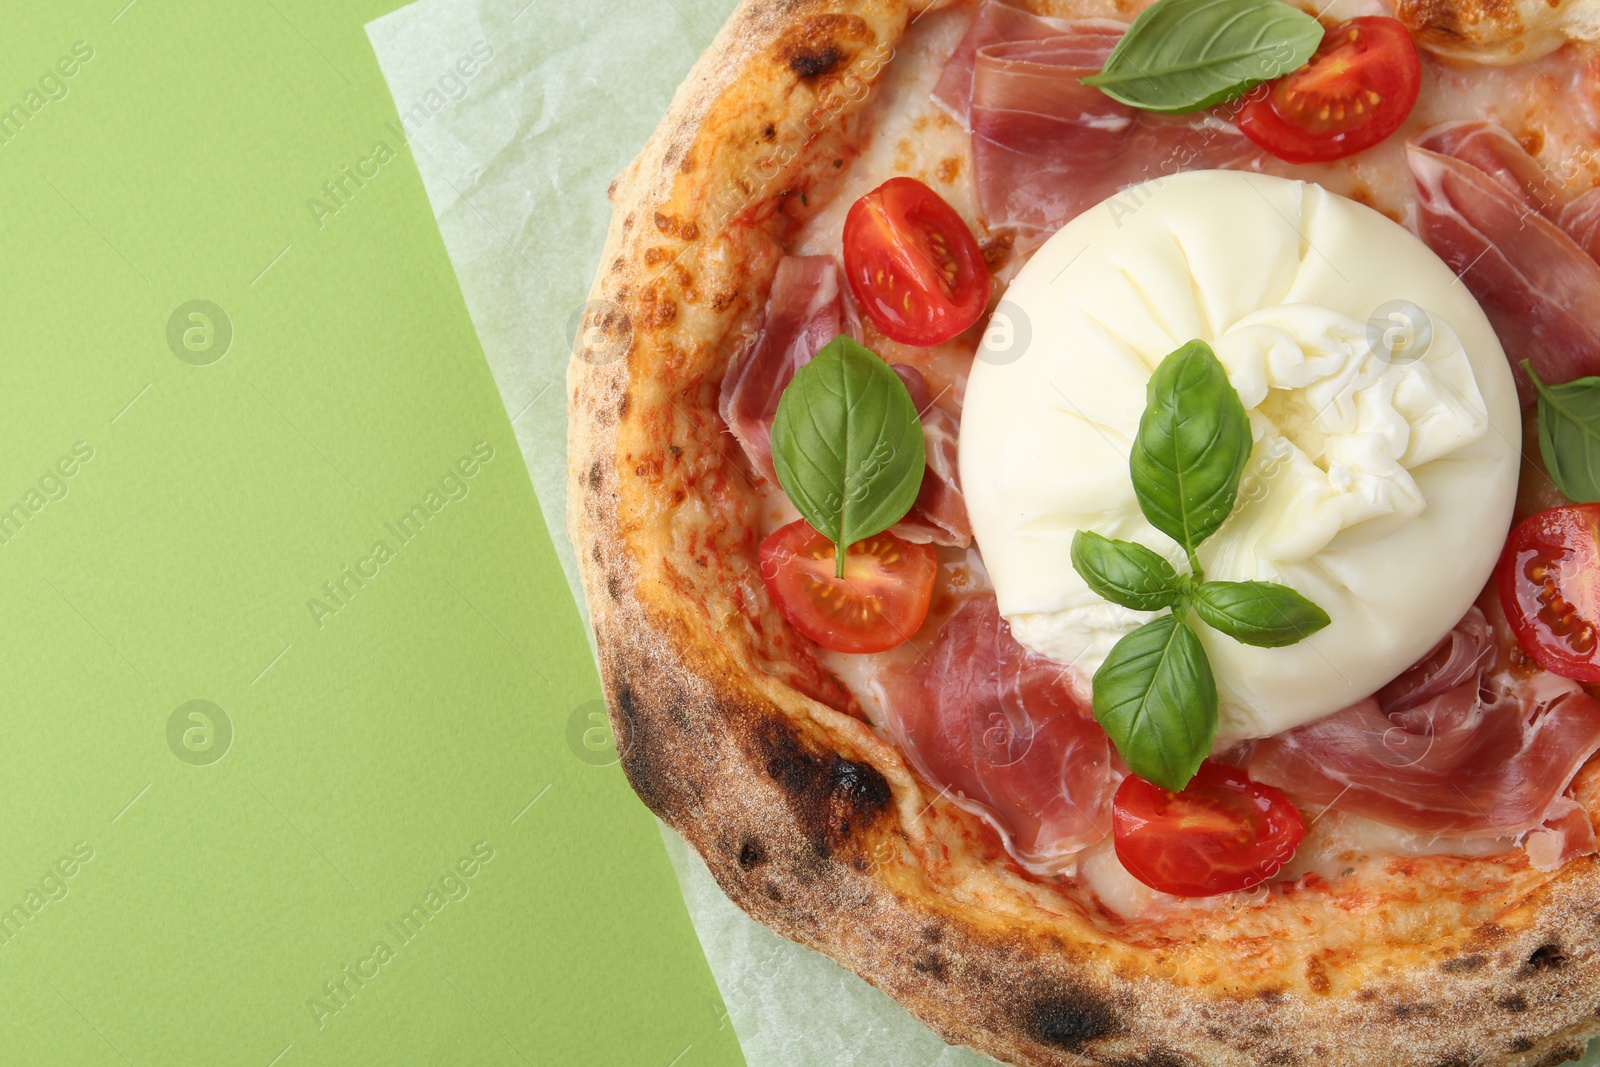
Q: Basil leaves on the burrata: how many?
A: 4